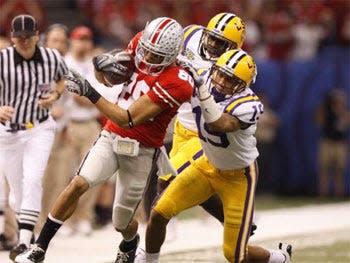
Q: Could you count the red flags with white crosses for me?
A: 0